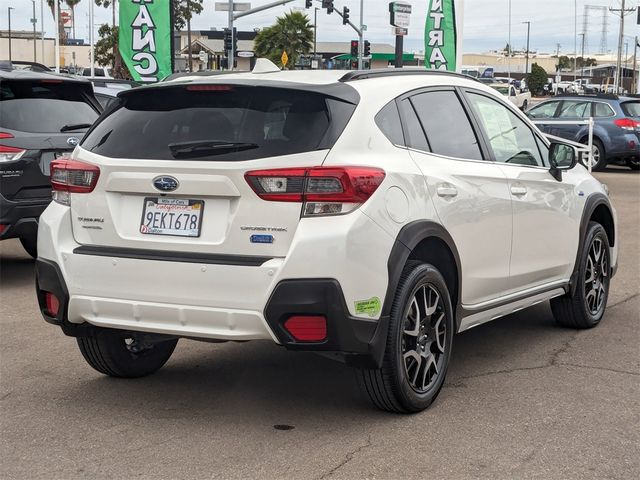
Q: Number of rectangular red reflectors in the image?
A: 2